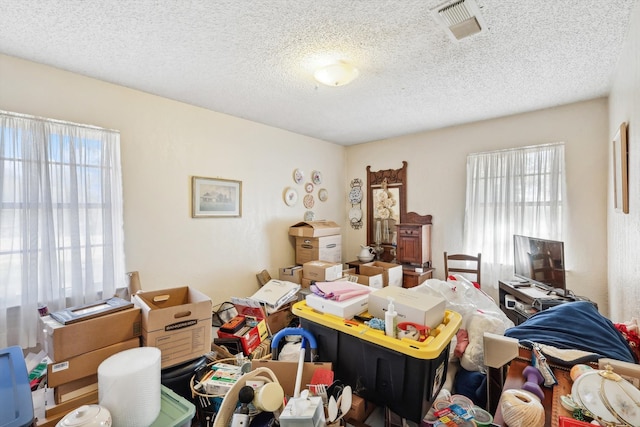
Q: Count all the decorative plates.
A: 9